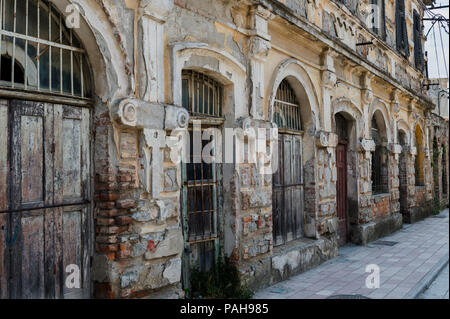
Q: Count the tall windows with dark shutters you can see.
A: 3